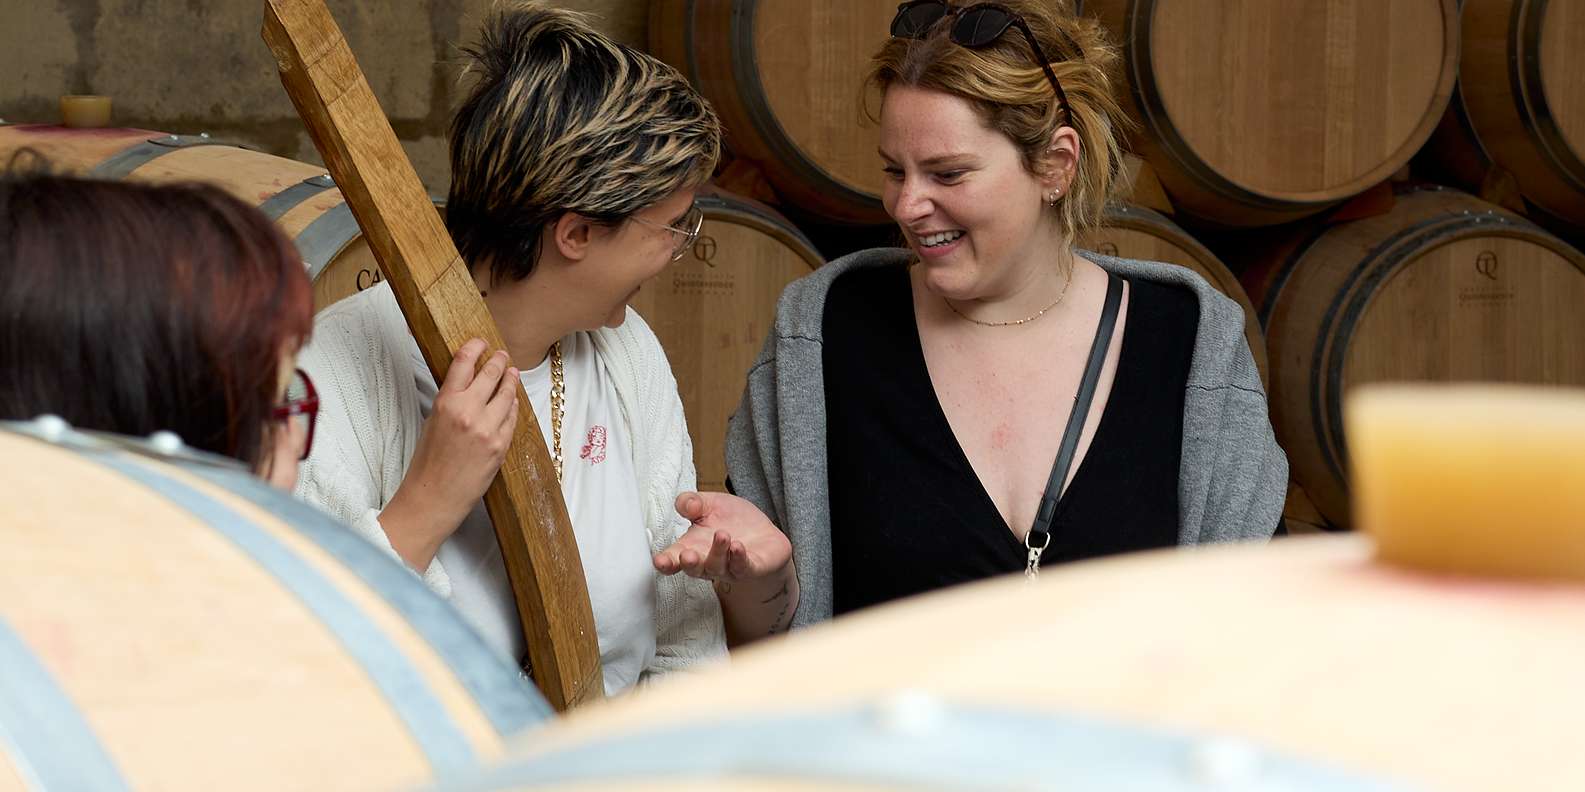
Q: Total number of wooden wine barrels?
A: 9